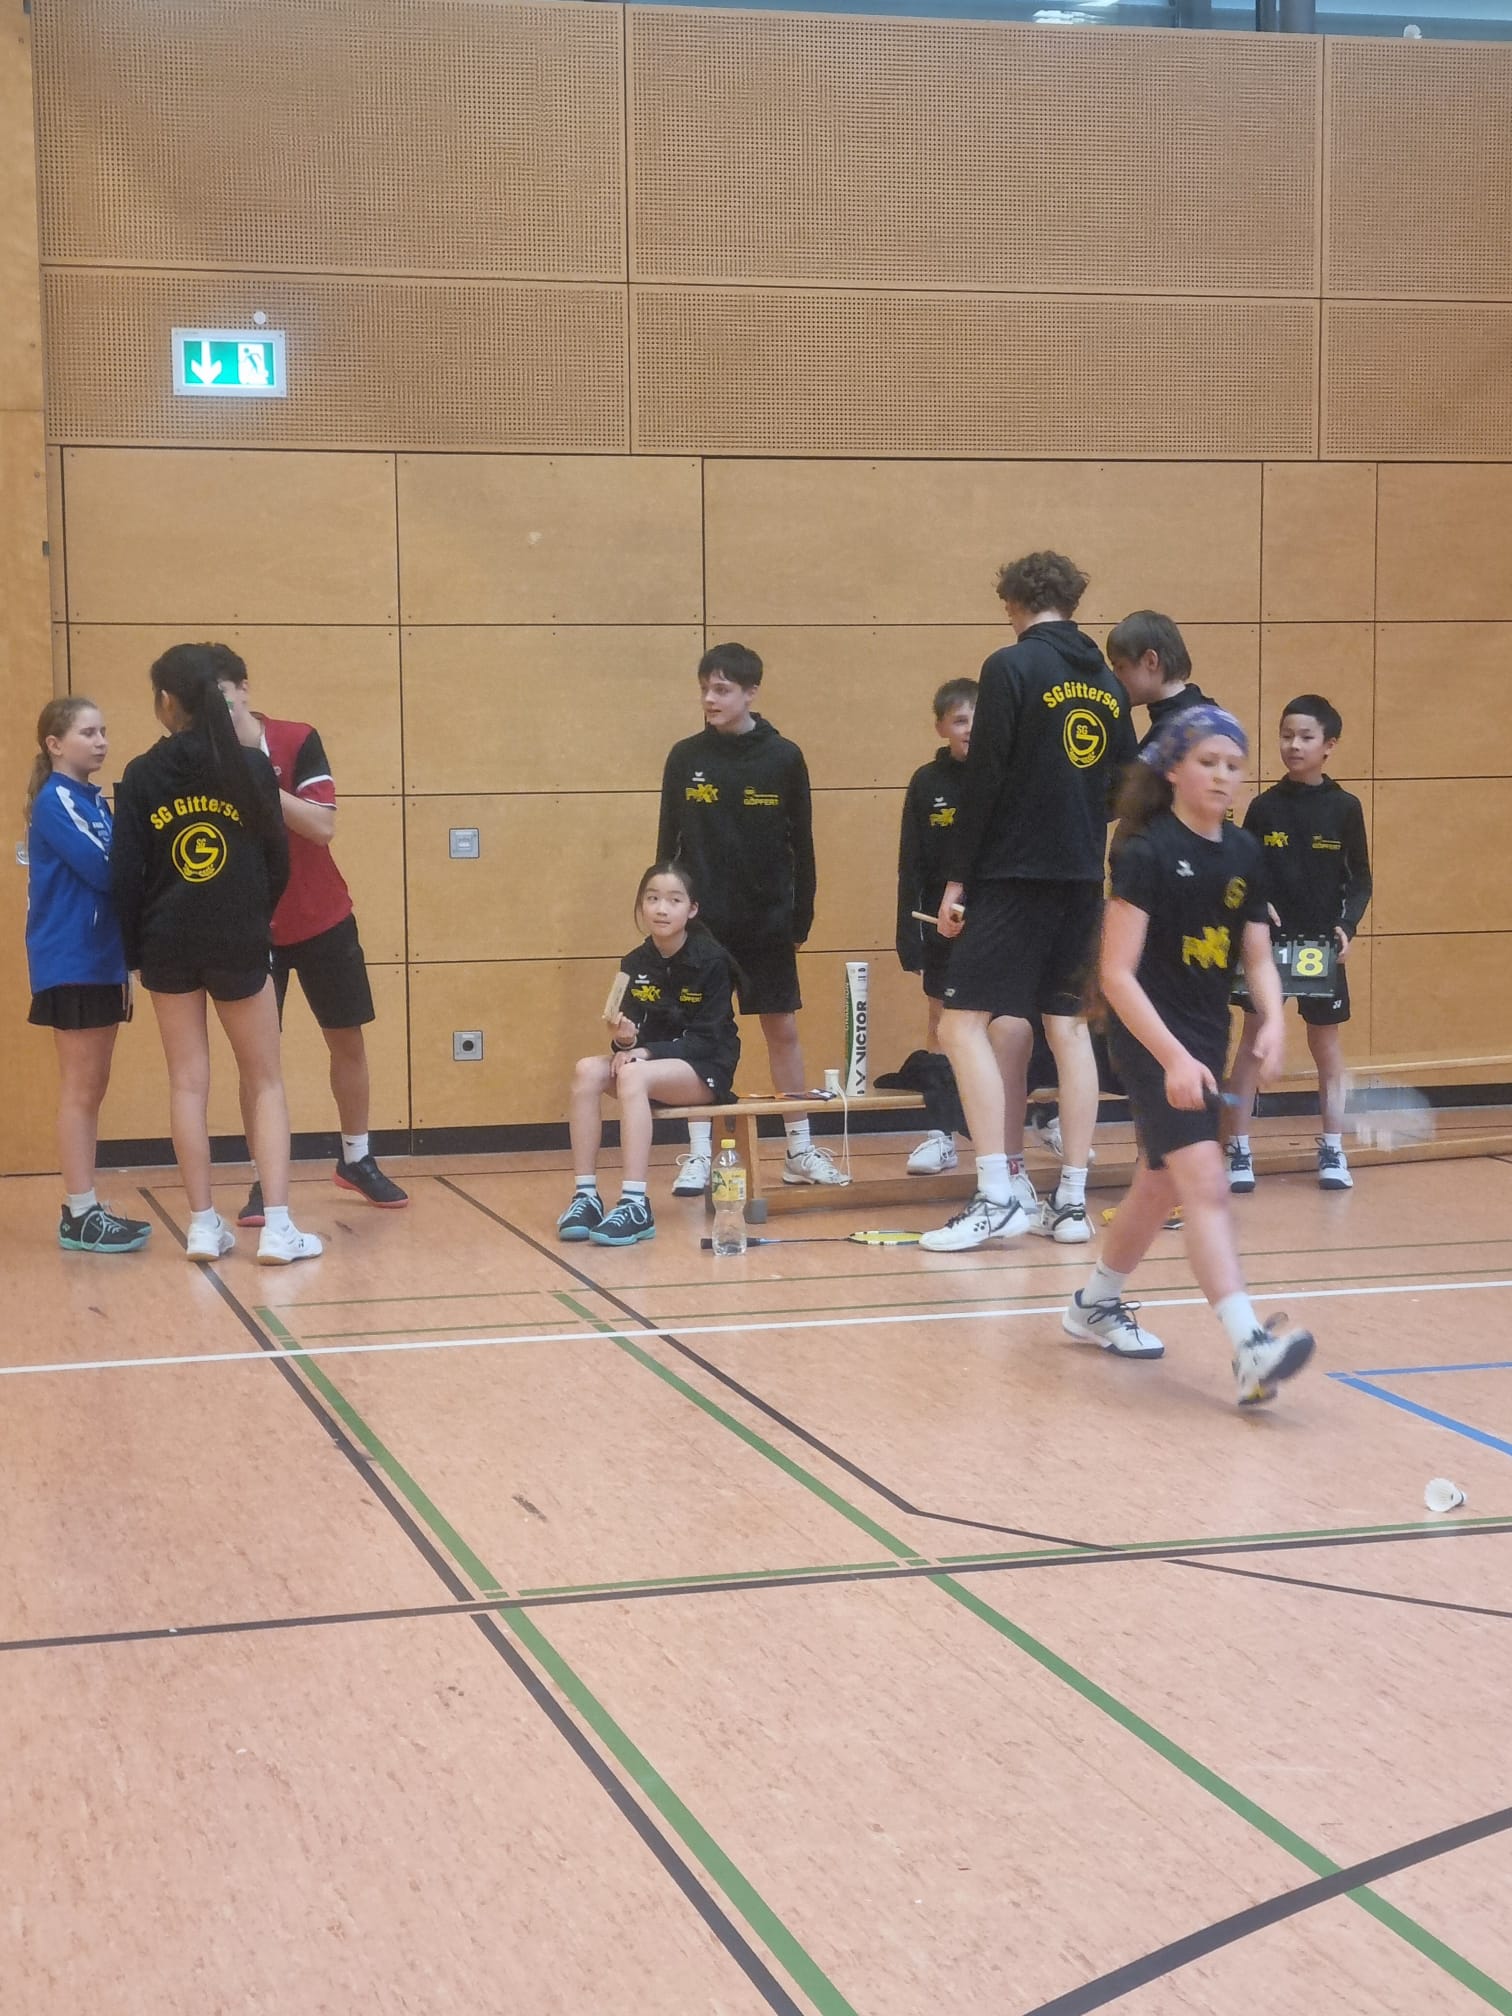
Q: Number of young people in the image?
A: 10